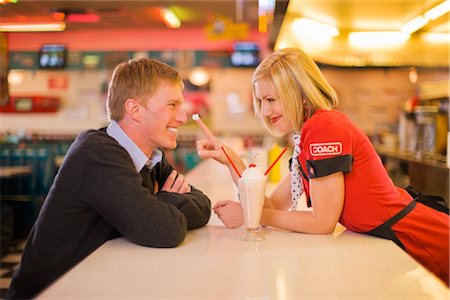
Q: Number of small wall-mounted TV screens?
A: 2